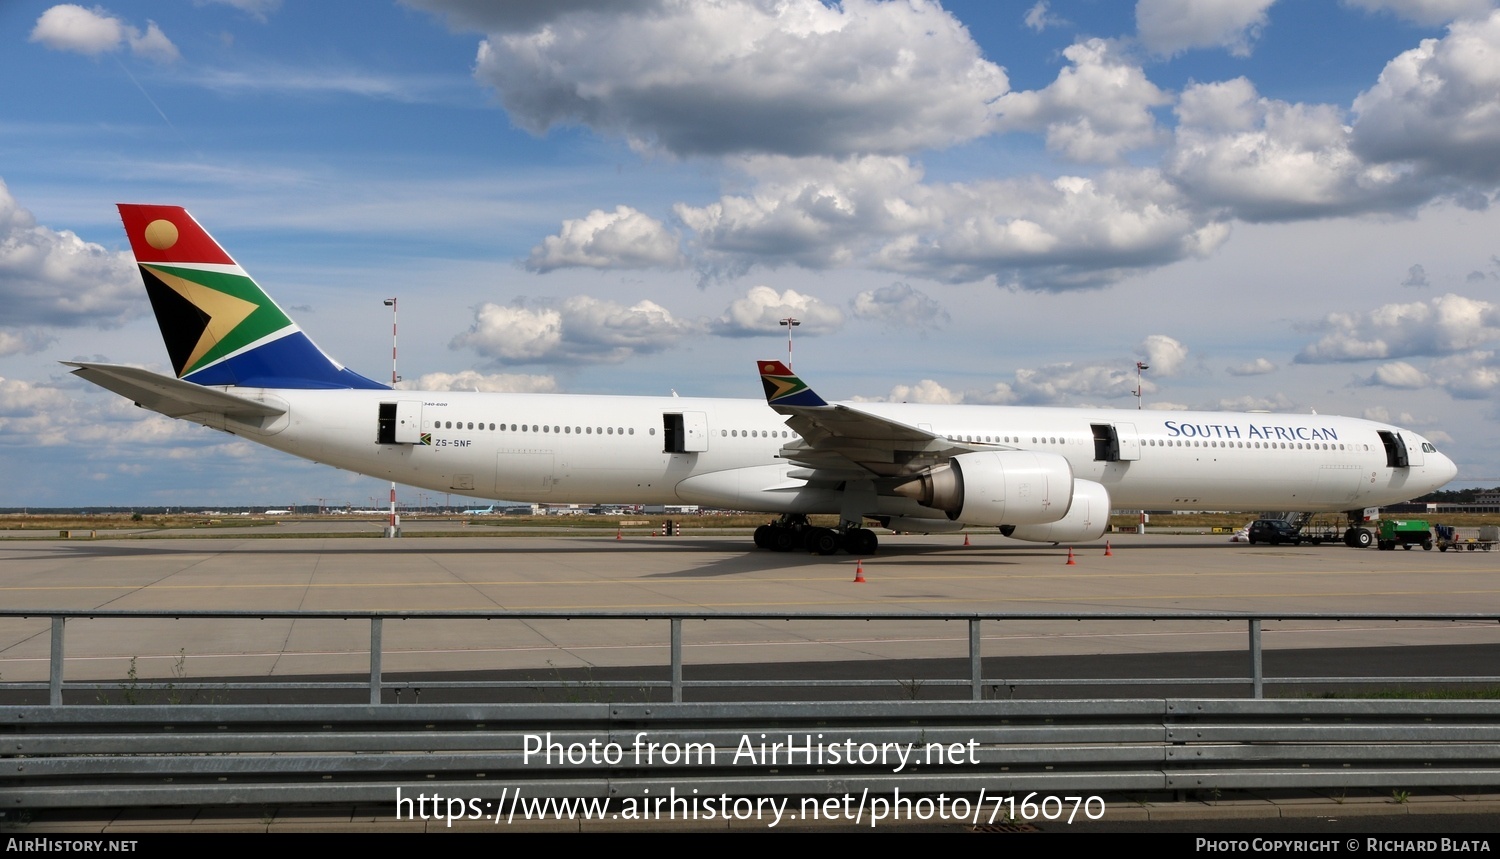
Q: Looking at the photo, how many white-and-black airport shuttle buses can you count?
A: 0